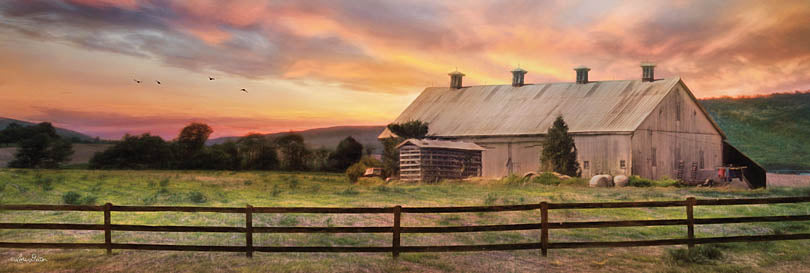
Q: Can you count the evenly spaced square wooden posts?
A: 5